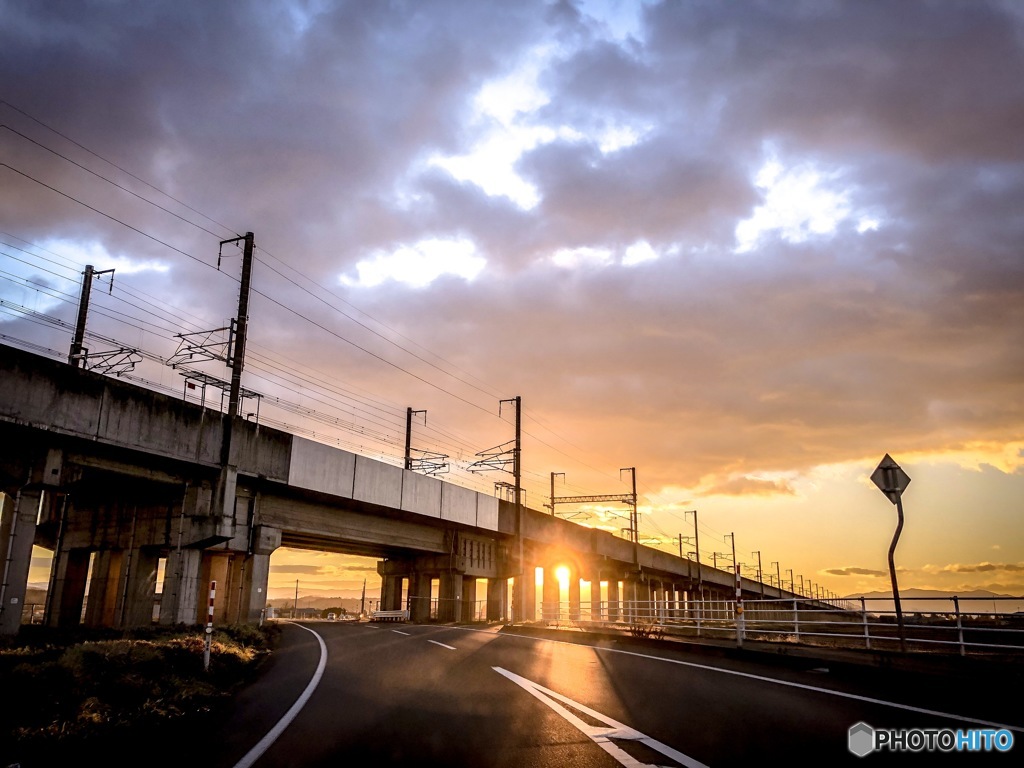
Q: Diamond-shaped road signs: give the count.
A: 1